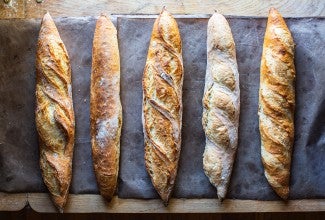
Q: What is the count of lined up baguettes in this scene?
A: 5